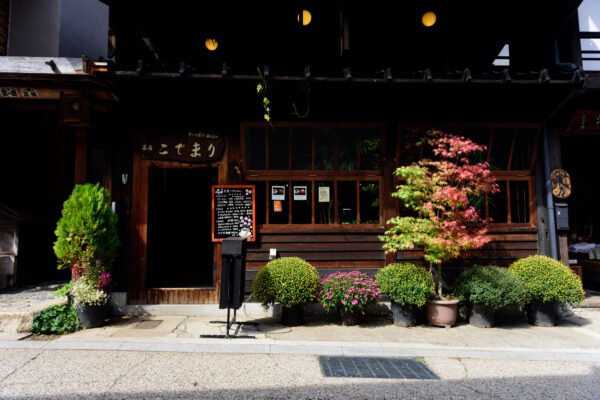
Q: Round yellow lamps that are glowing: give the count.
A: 3